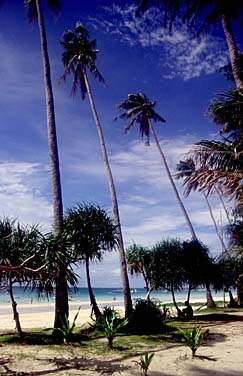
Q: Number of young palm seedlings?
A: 4